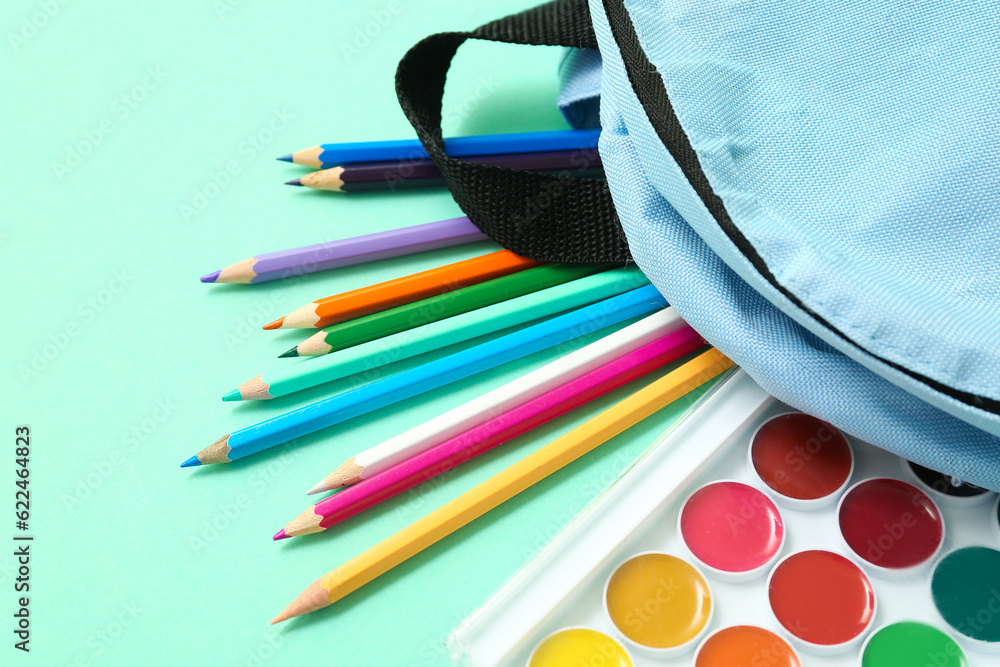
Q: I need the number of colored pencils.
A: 10